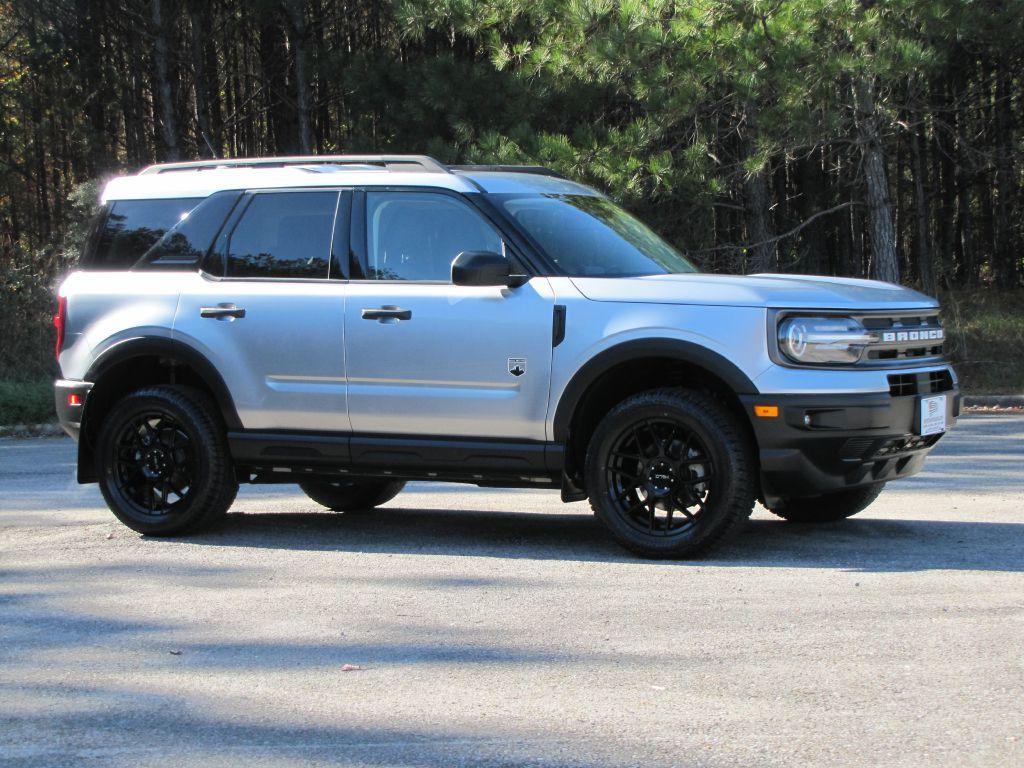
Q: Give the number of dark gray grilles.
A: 1